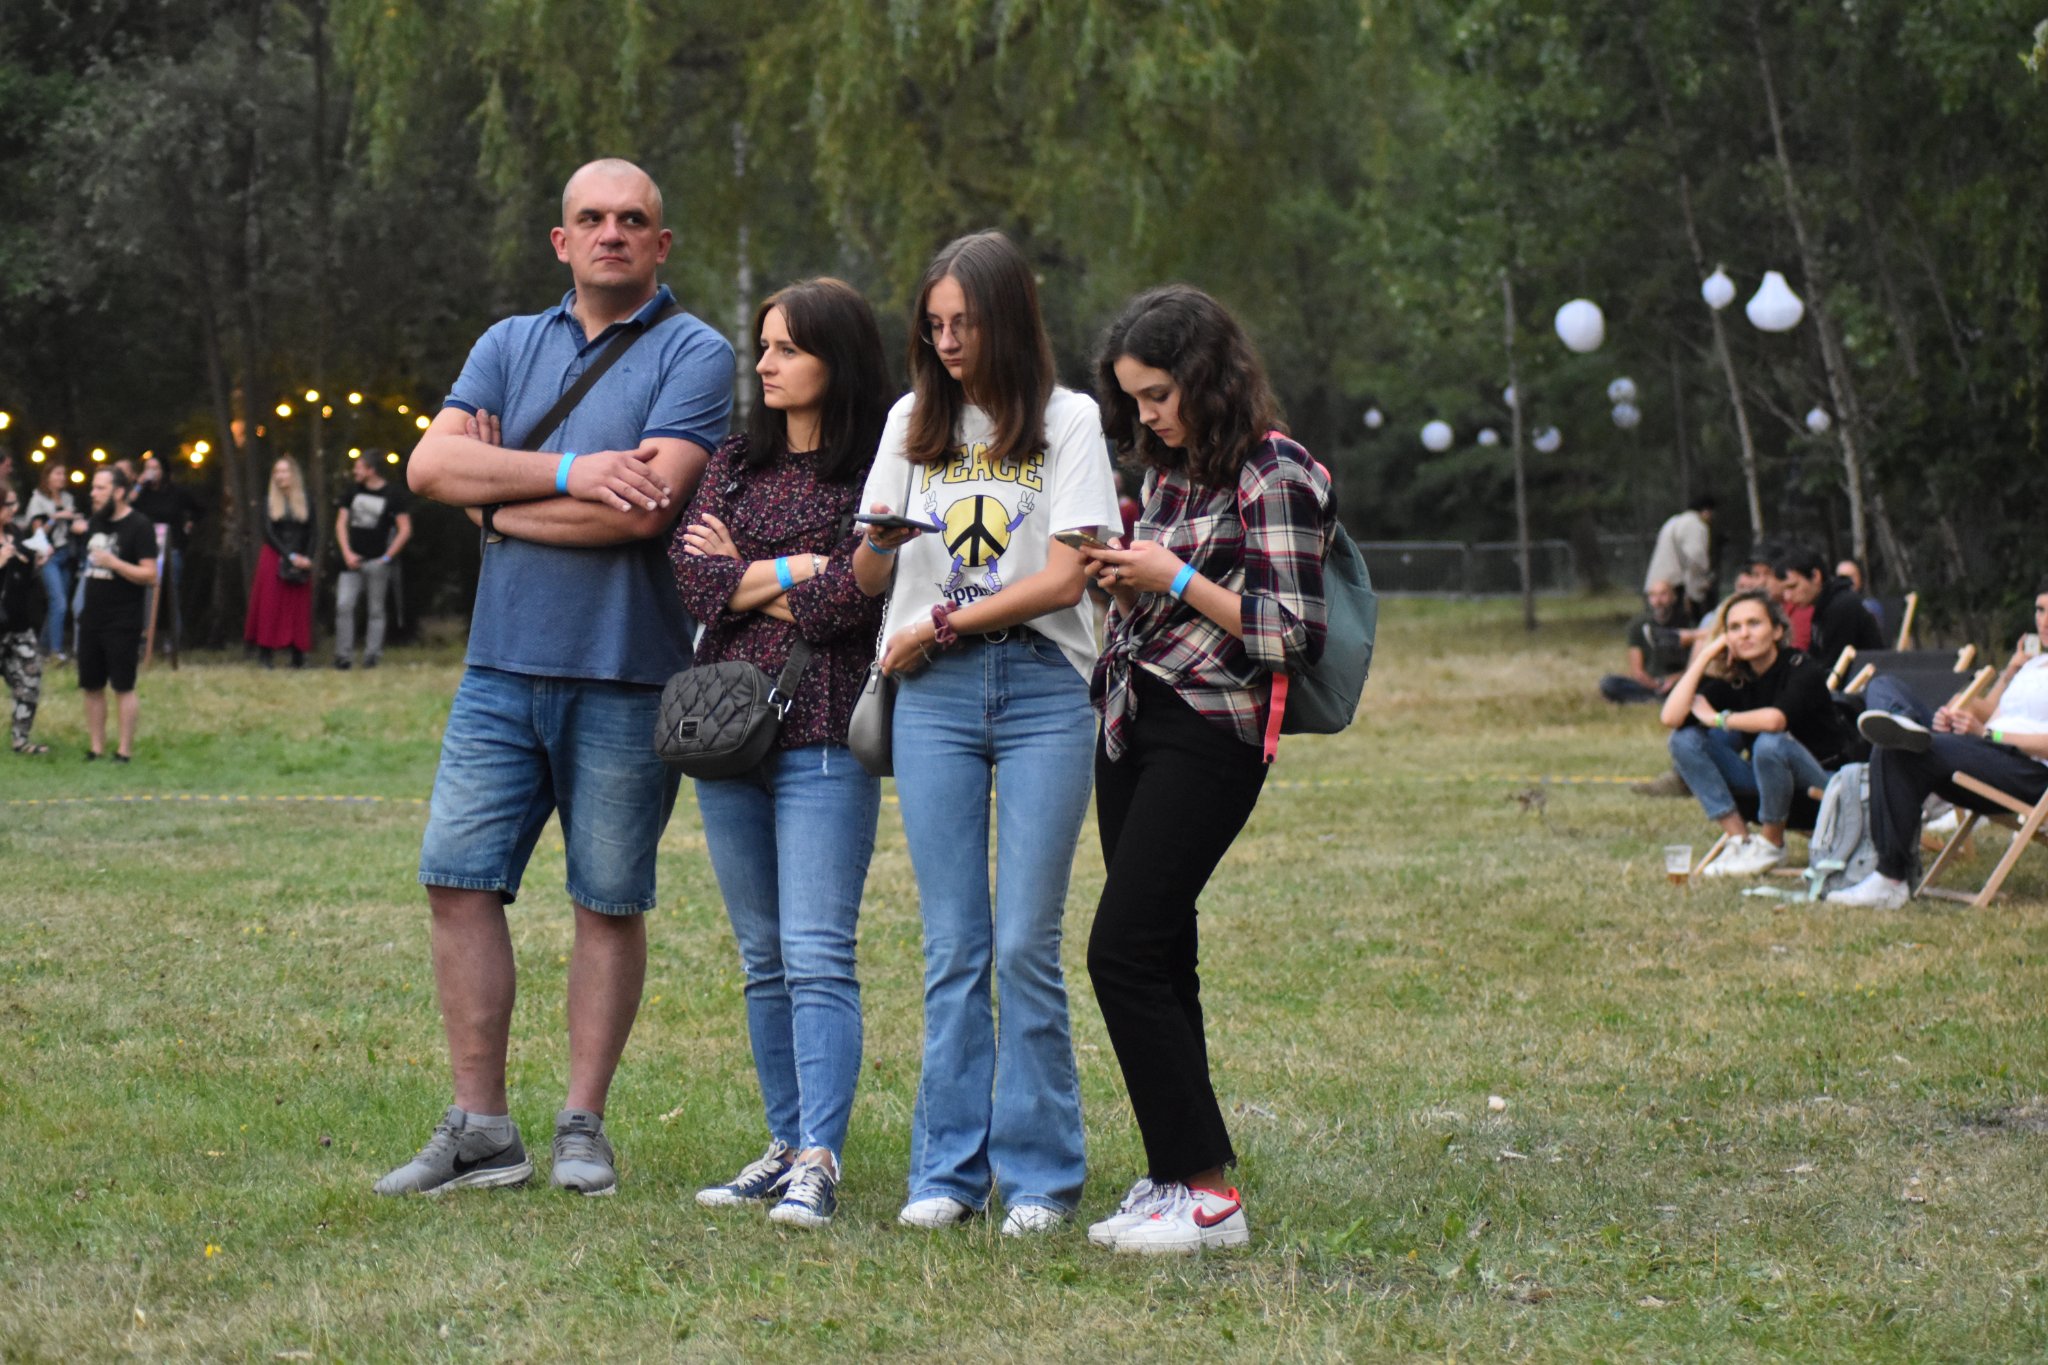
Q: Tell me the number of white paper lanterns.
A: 11